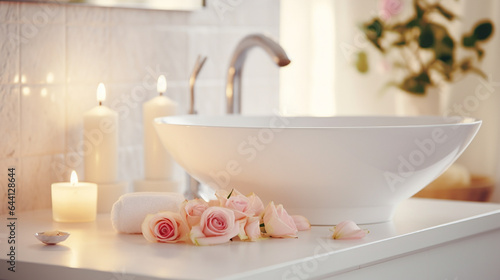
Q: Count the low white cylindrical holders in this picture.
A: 2